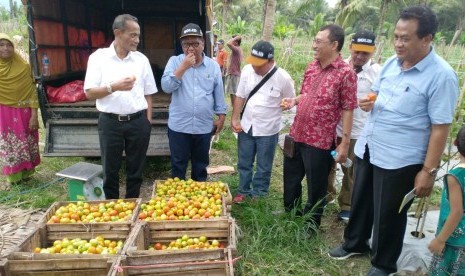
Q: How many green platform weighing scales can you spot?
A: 1